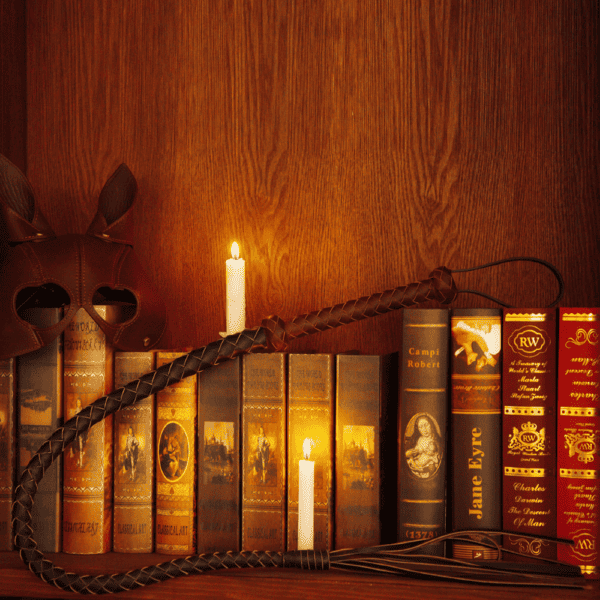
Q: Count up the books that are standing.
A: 13